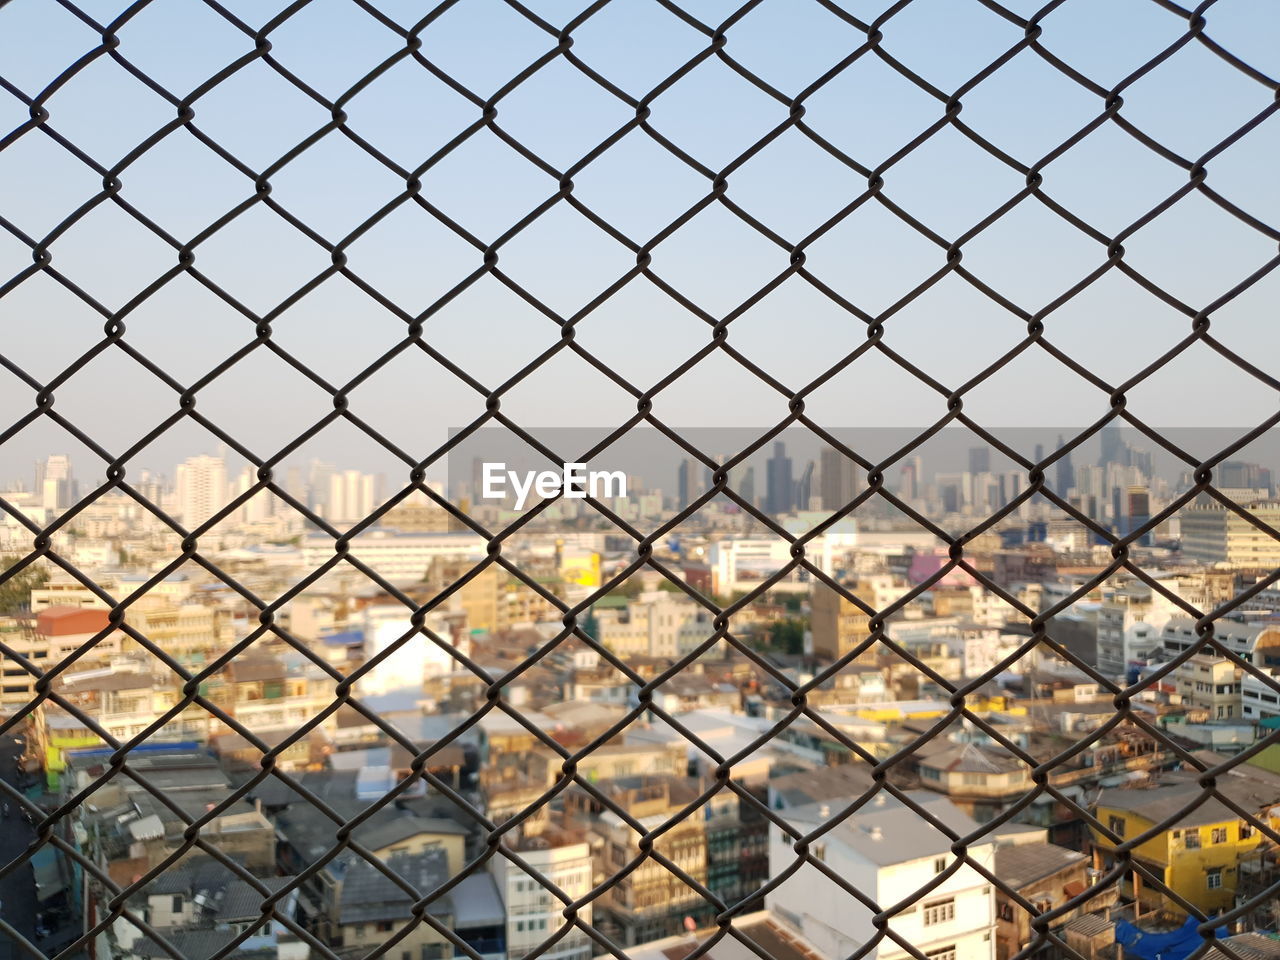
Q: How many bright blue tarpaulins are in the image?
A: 1